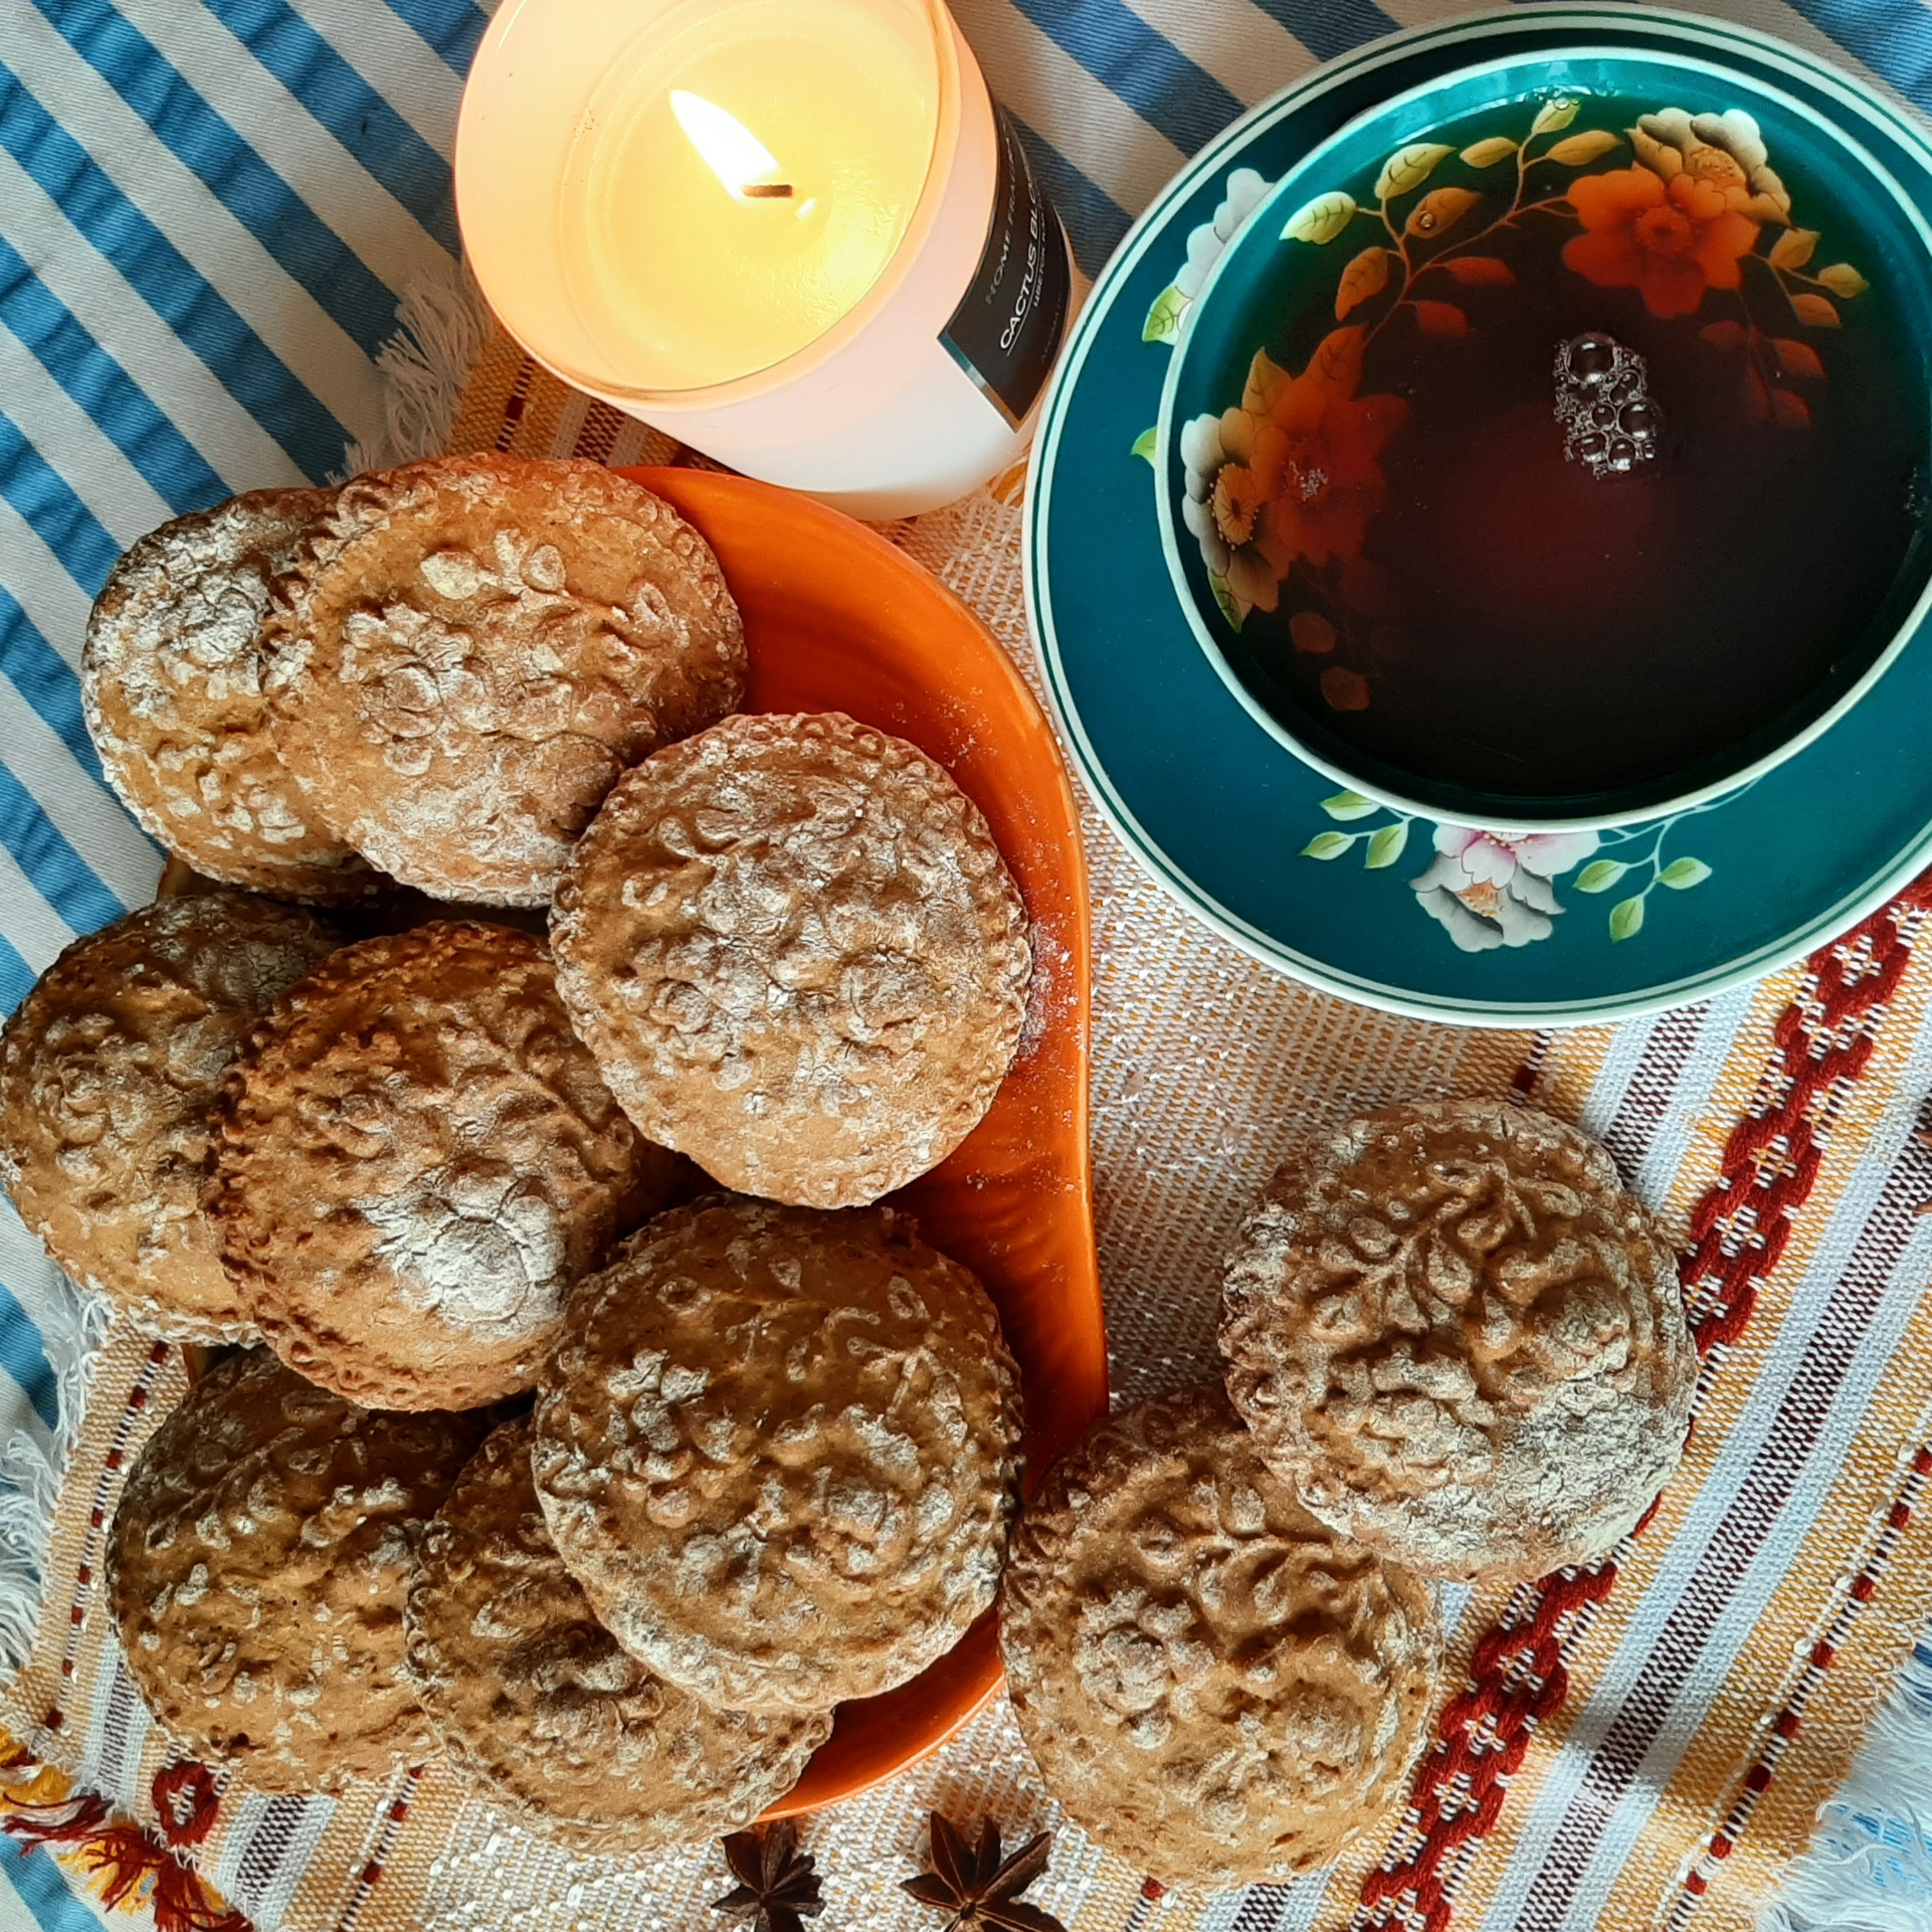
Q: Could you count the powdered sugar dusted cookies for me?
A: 10